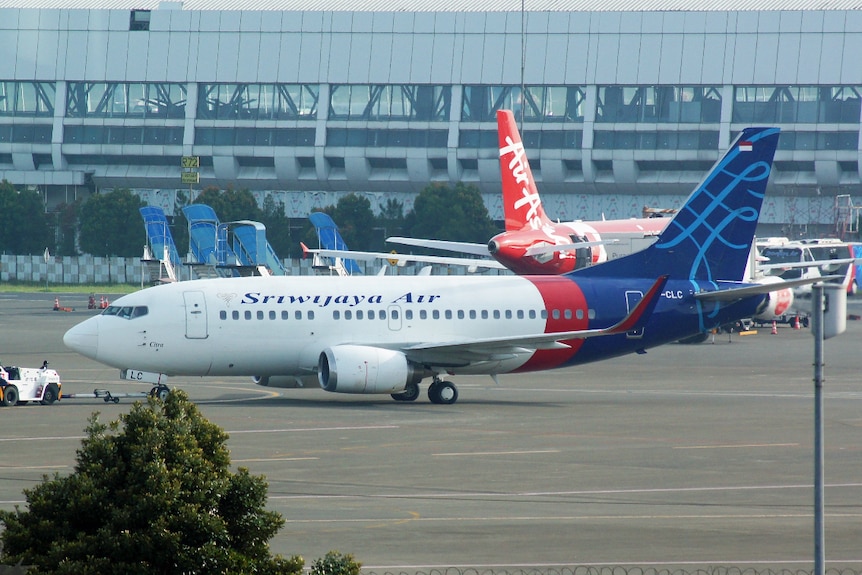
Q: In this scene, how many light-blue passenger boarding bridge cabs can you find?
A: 4